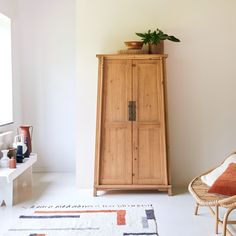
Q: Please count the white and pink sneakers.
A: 0